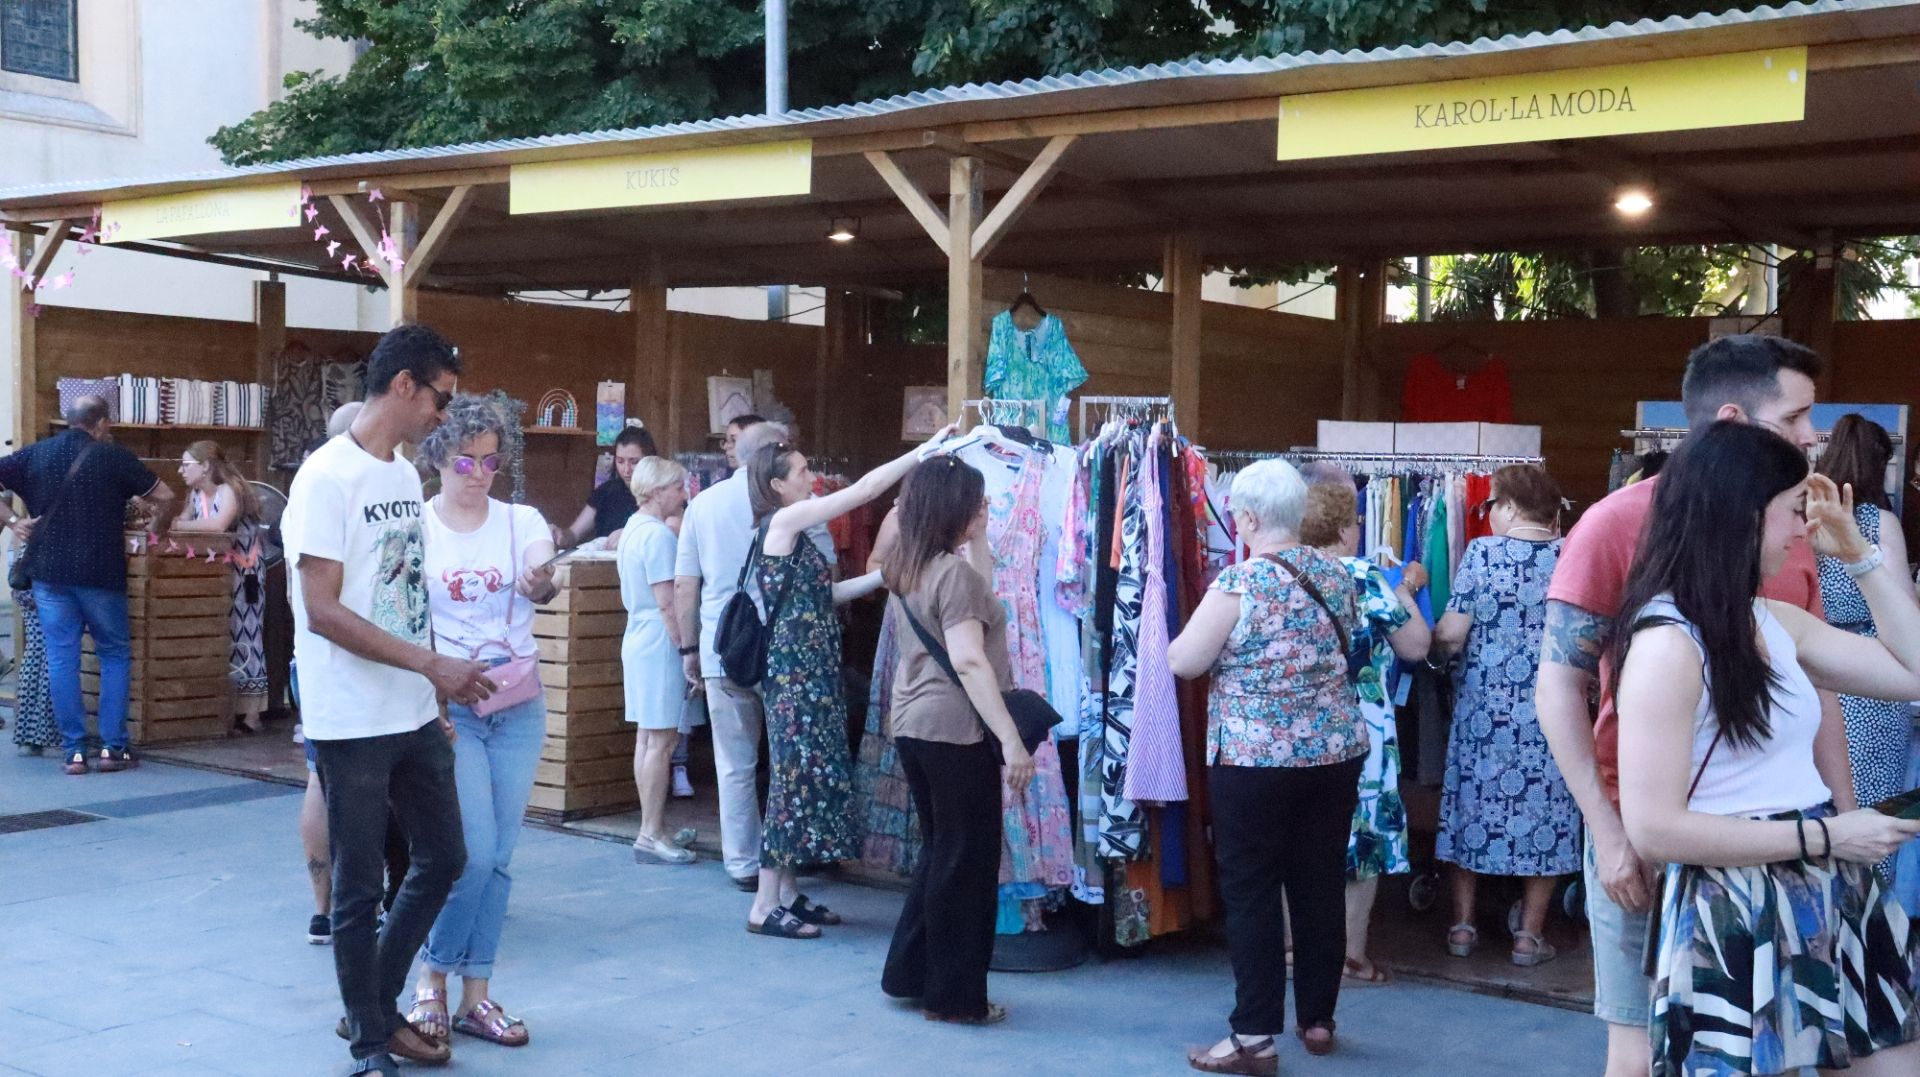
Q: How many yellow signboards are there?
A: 3